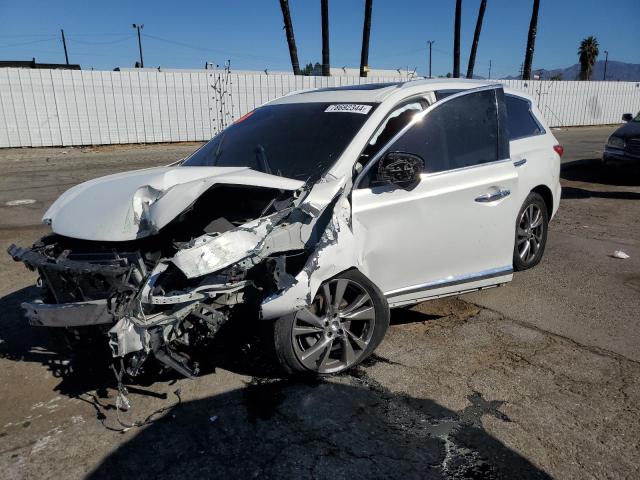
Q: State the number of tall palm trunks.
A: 6